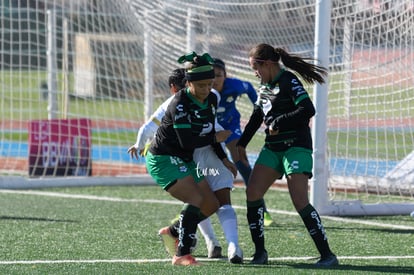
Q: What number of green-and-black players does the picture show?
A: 2